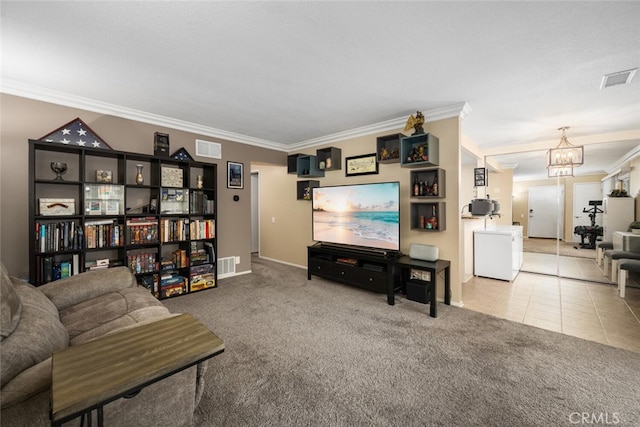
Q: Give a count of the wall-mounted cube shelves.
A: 8